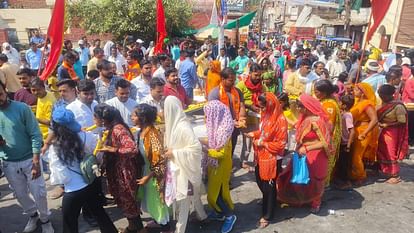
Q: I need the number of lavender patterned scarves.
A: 1